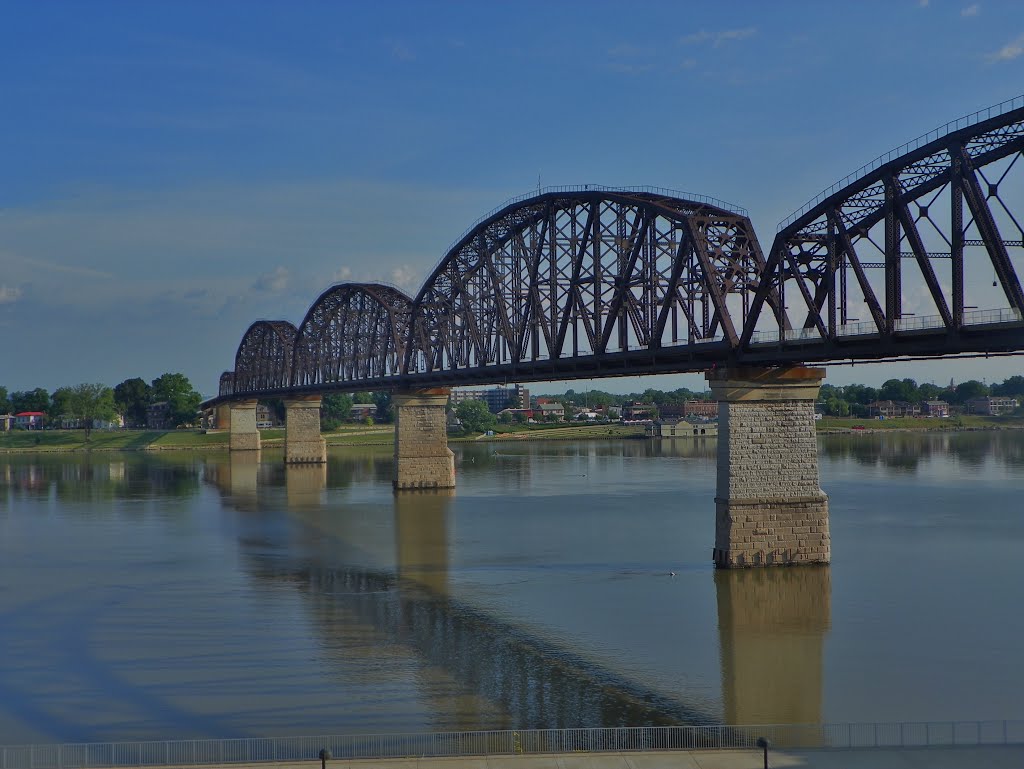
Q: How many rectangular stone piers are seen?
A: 4